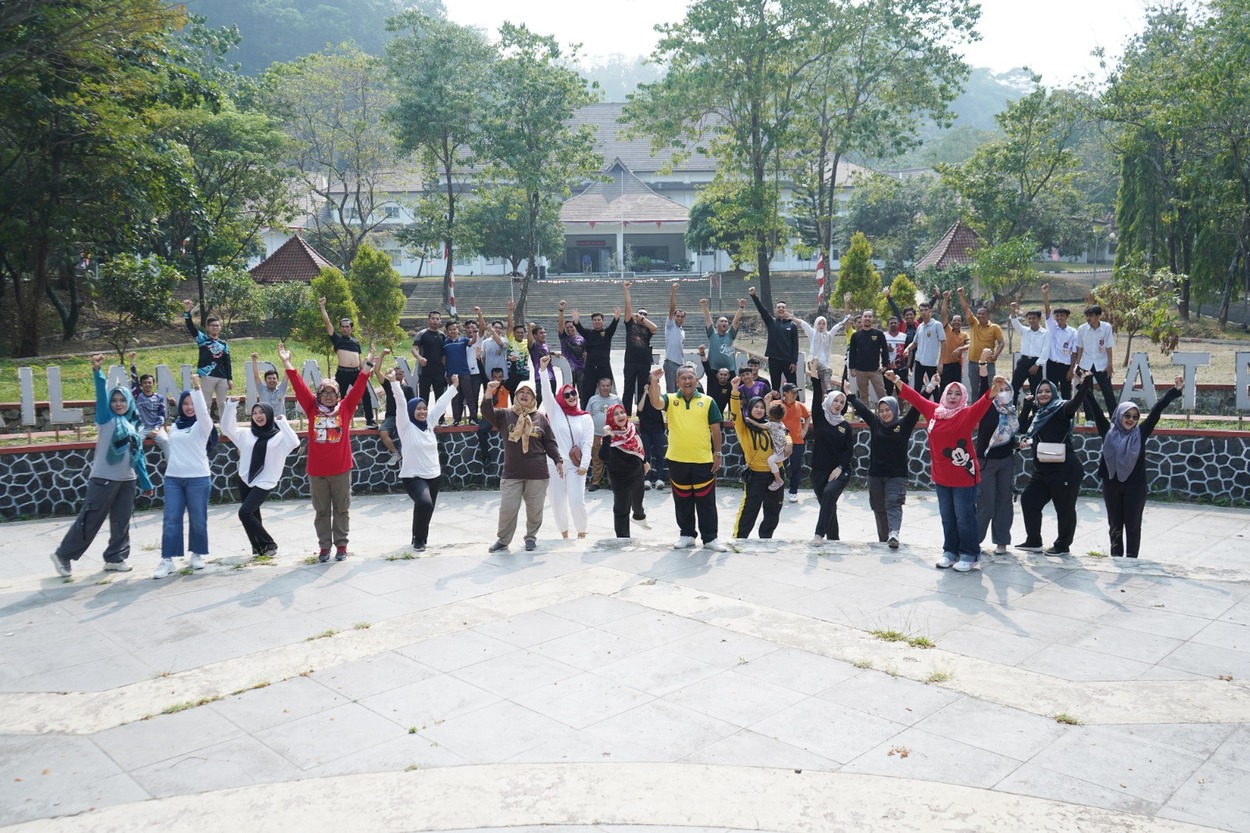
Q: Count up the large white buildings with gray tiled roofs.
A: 1